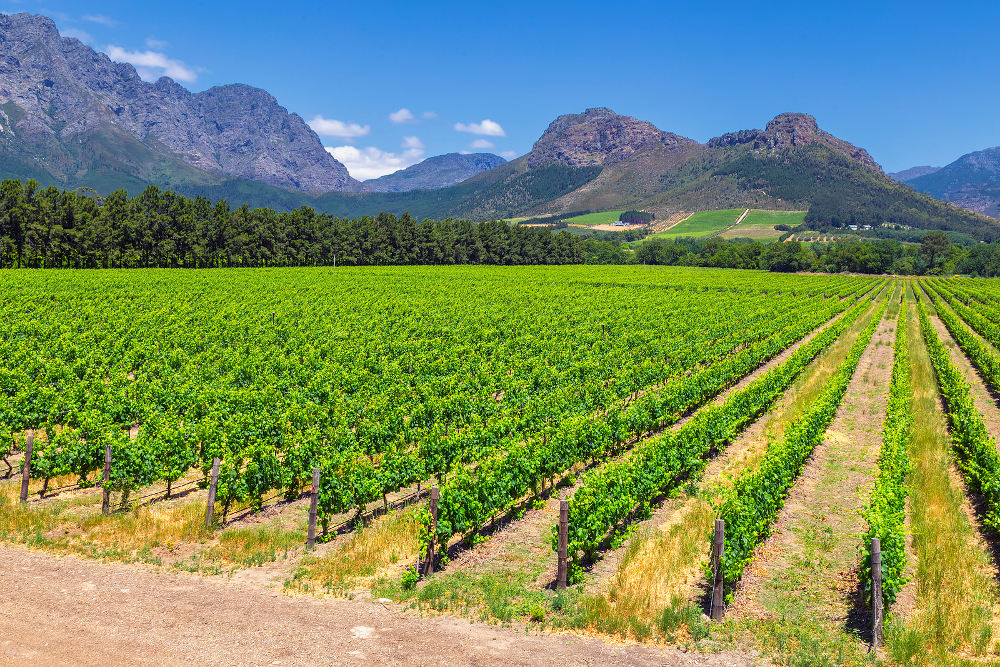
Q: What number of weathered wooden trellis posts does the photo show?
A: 8